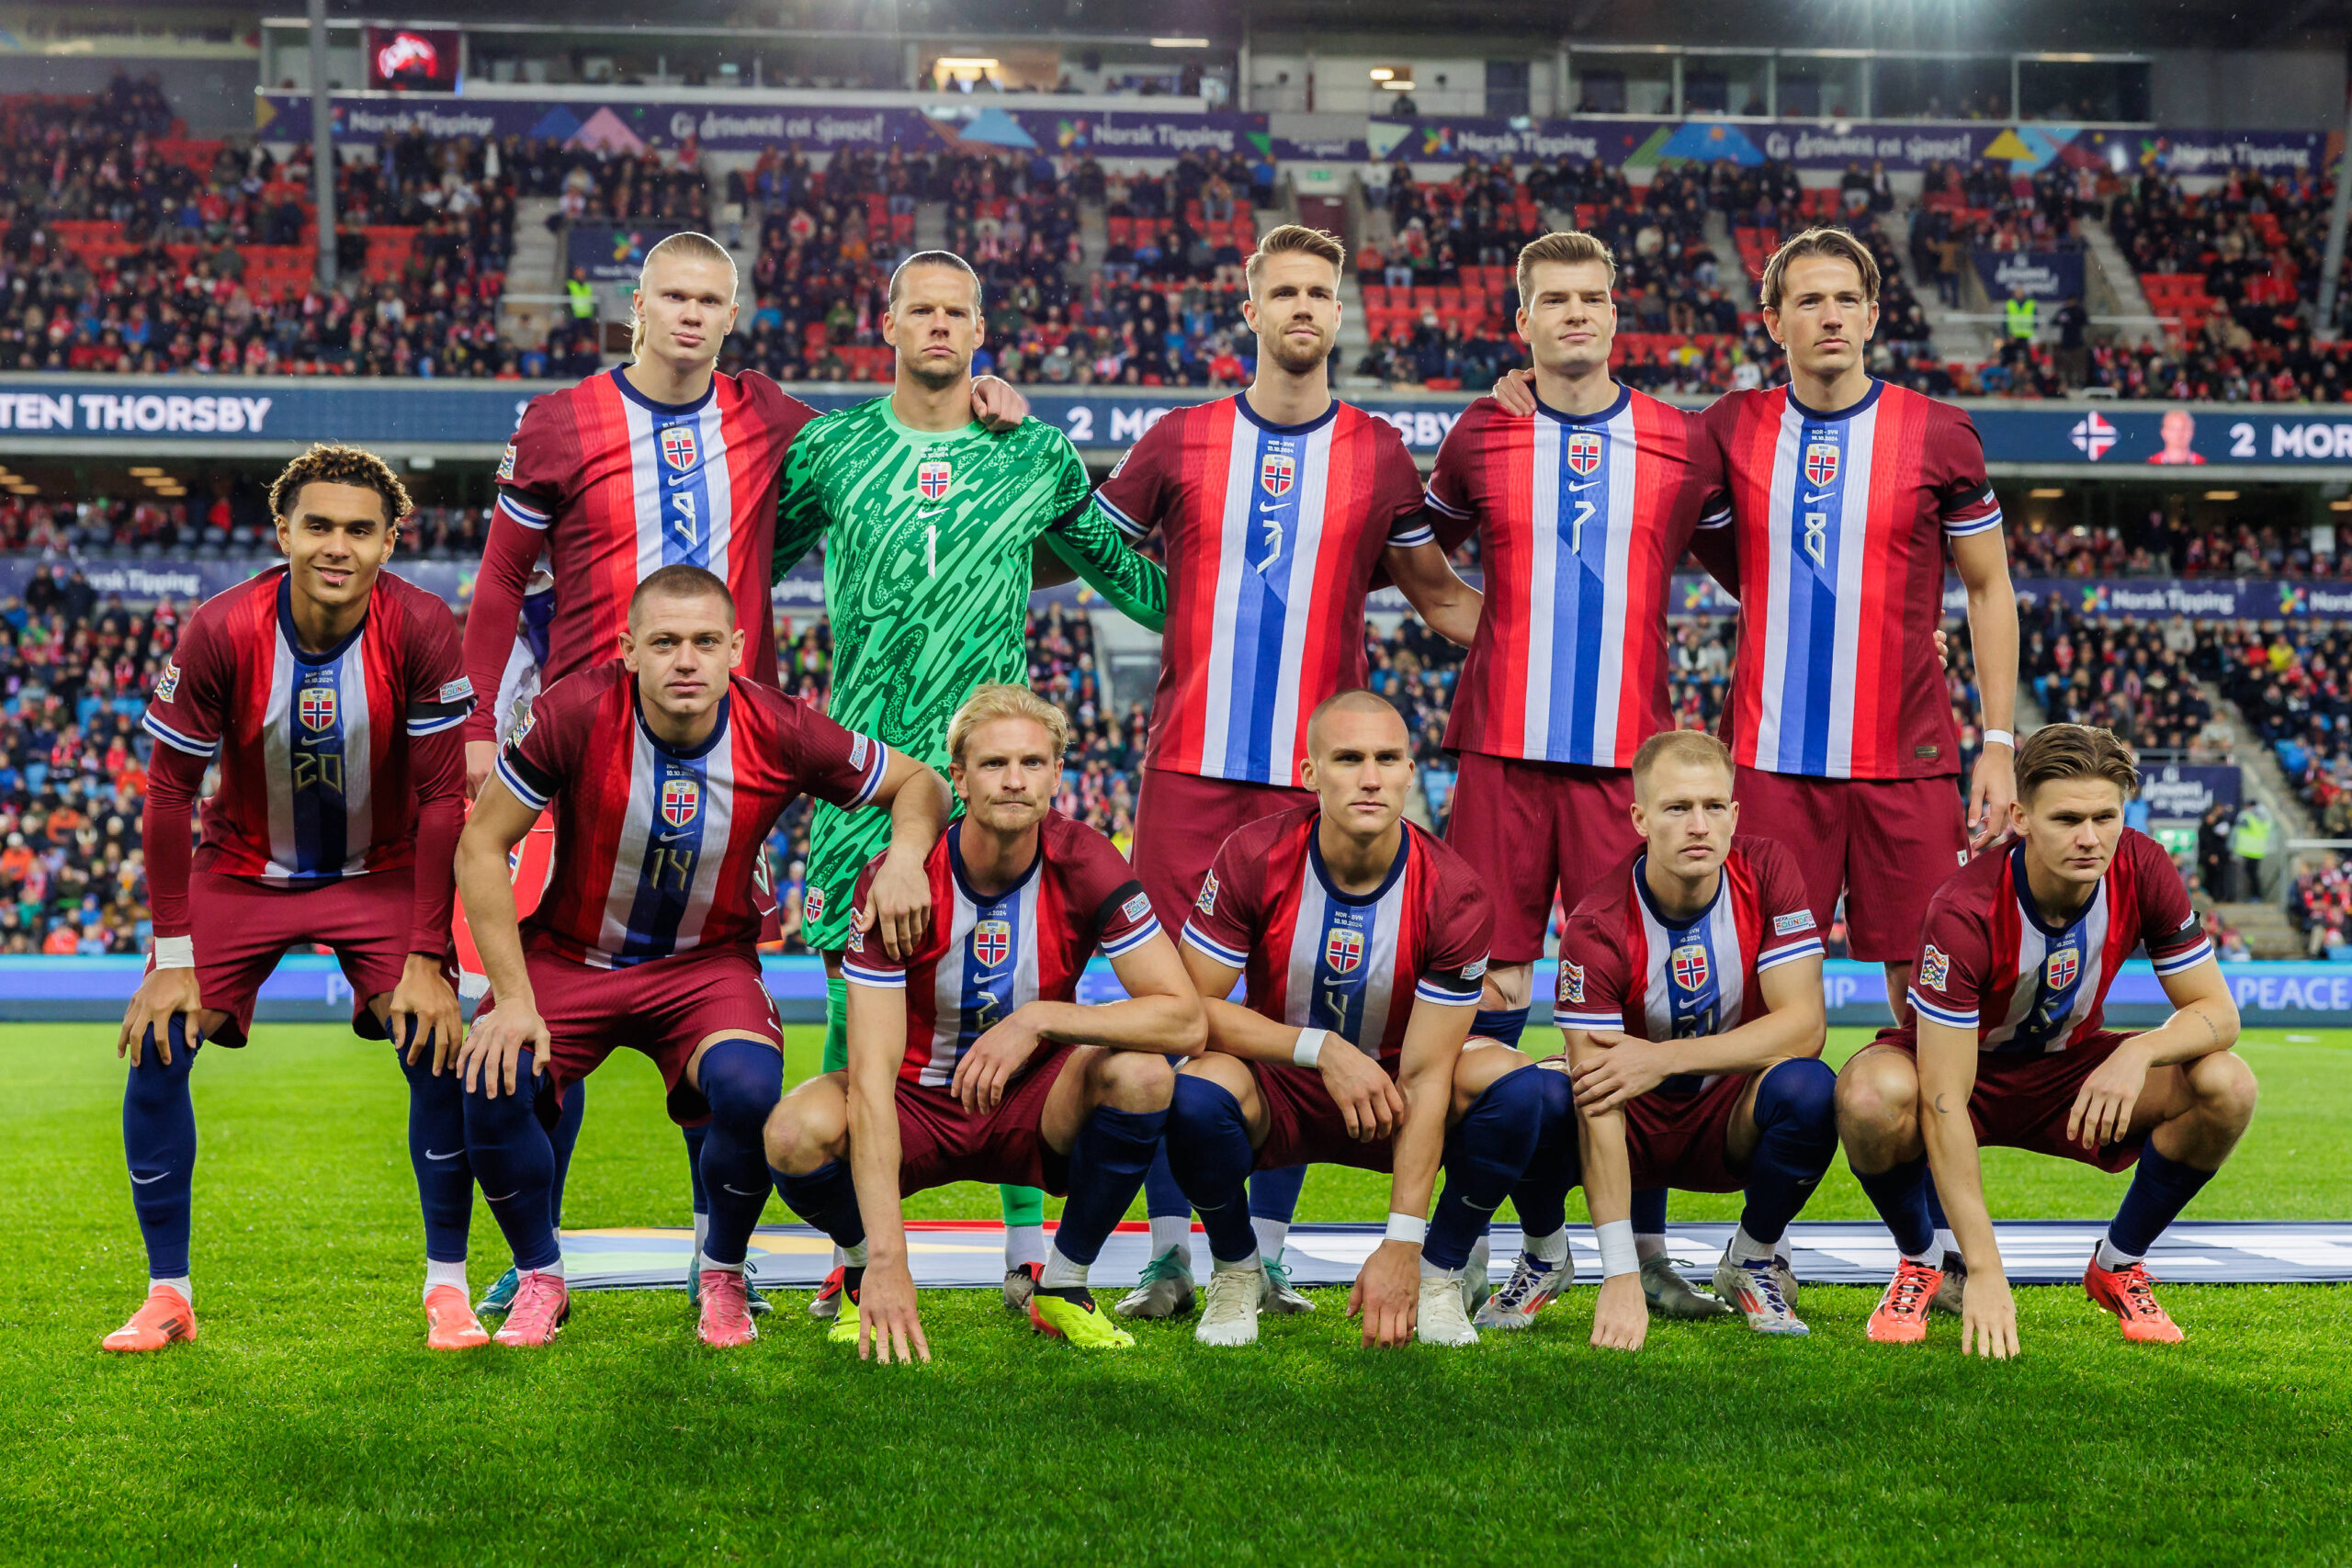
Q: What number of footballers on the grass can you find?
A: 11